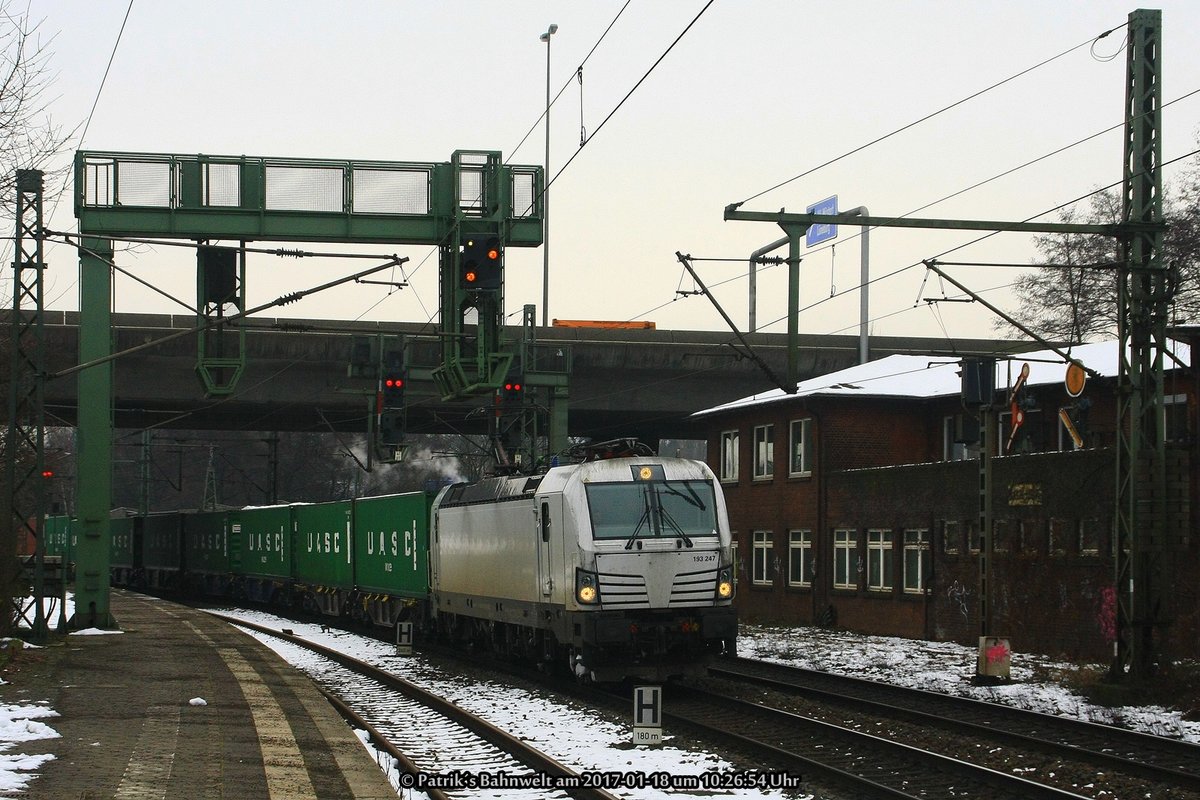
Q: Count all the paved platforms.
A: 1